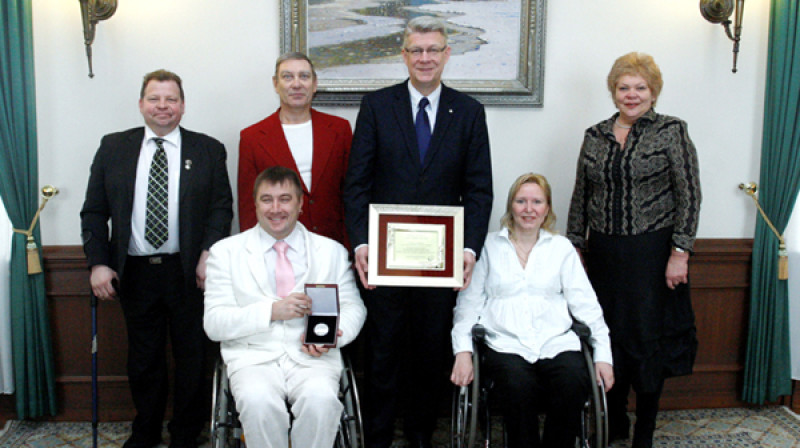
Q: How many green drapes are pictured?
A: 2